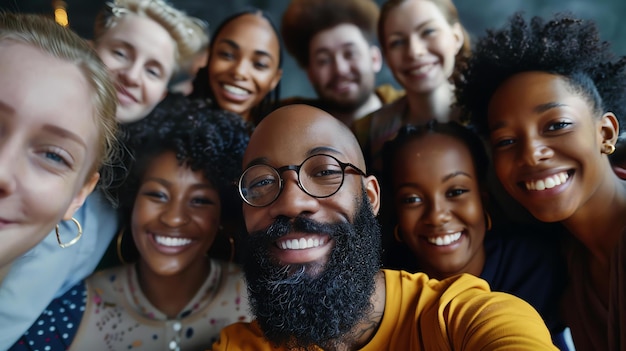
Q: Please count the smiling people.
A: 9